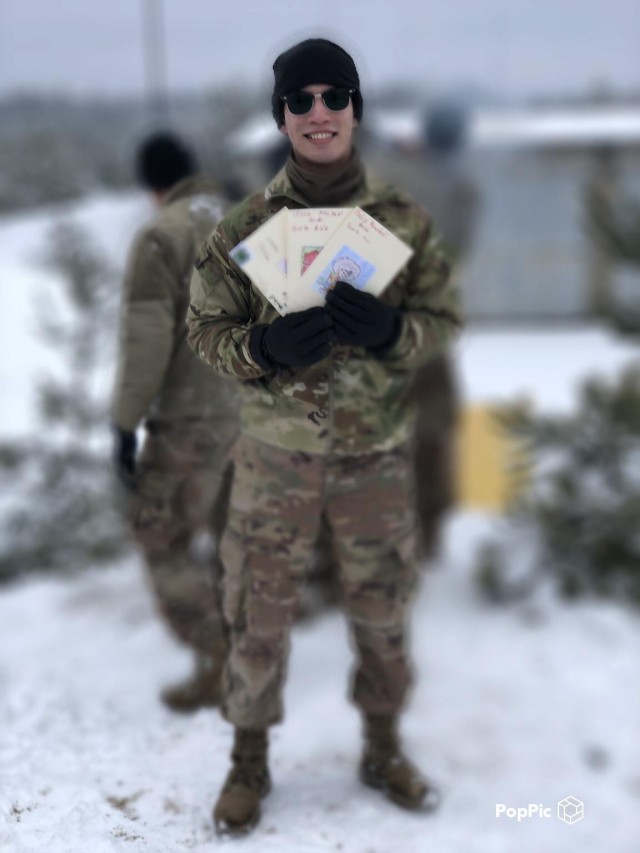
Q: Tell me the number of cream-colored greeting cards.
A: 3